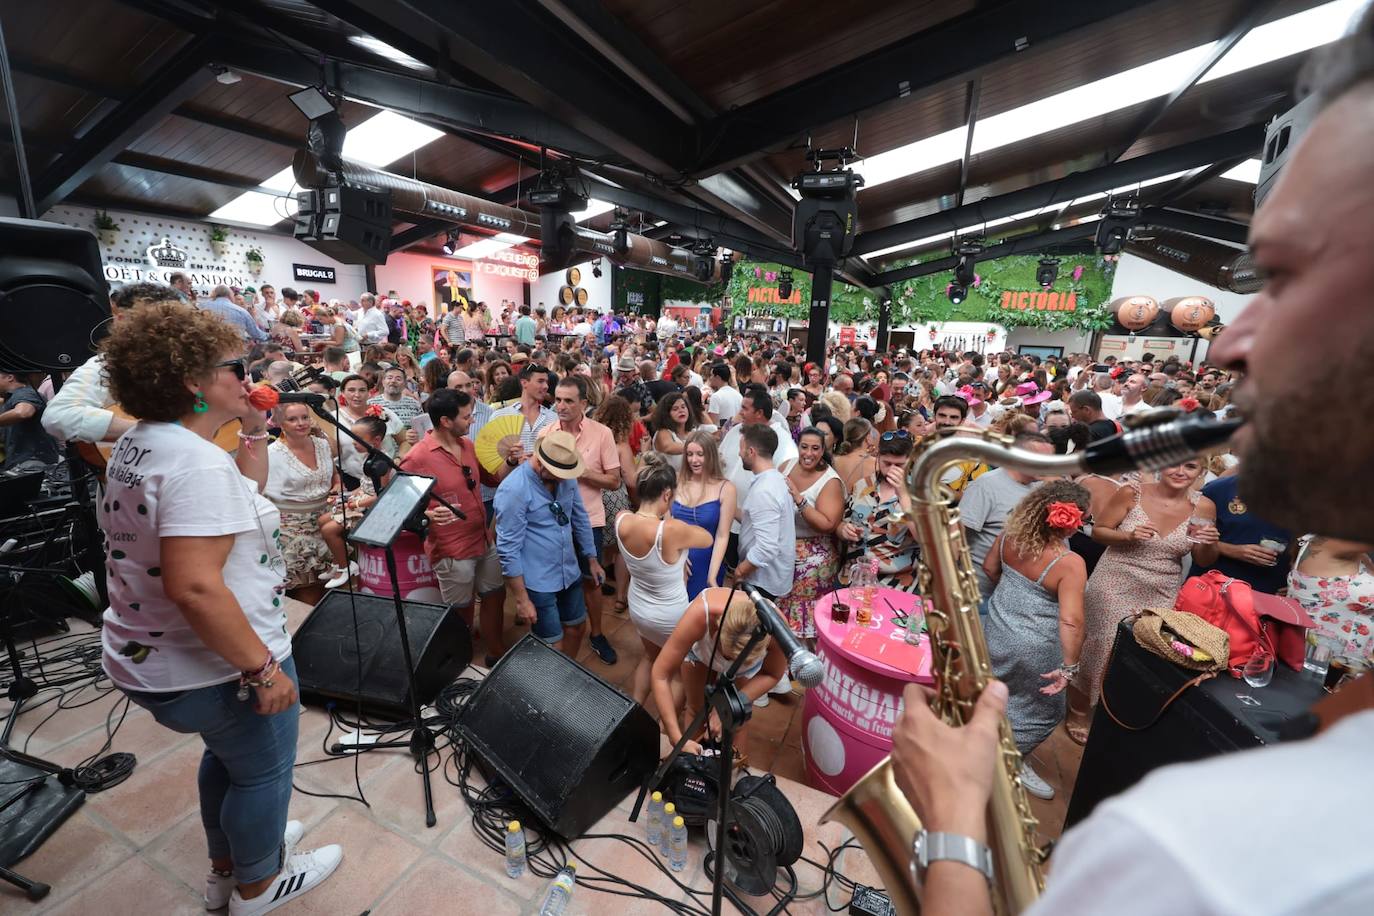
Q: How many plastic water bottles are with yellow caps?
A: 5